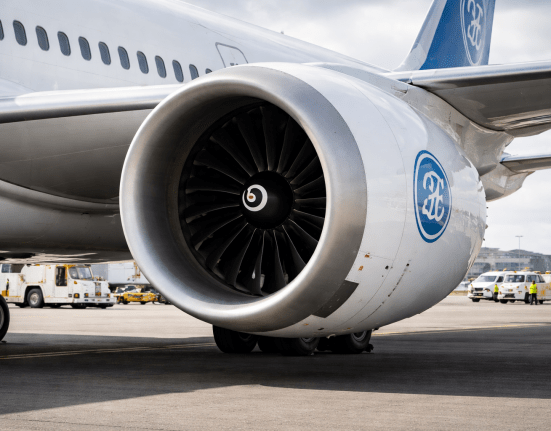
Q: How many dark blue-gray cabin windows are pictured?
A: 12